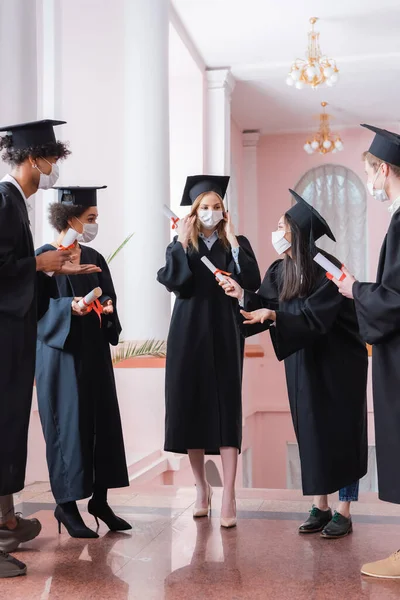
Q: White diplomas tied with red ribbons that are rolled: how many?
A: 5